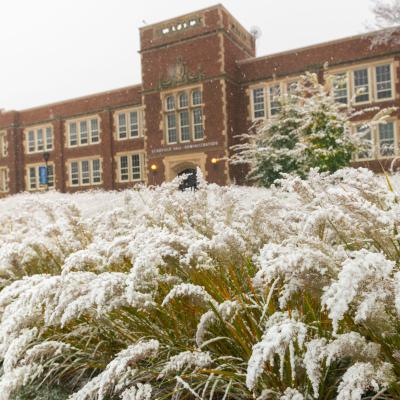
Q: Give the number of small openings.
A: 5